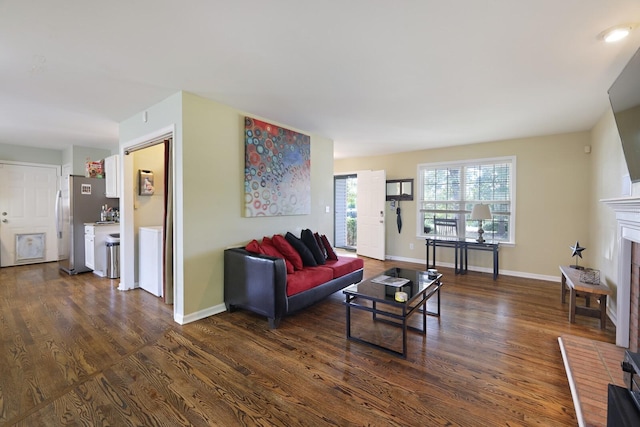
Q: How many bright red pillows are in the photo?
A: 3